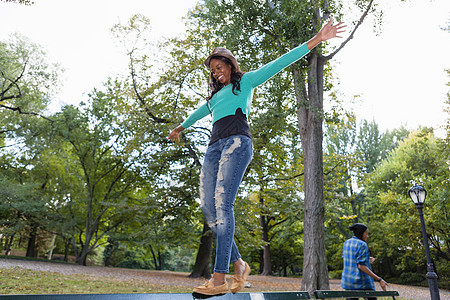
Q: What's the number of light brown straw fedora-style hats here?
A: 1